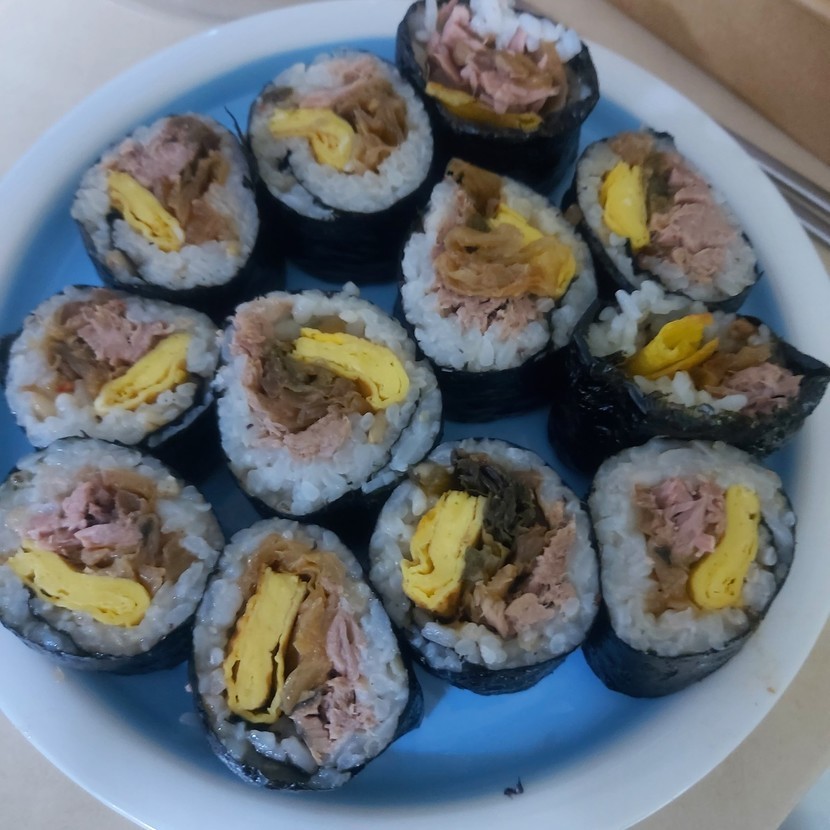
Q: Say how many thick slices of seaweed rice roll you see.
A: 12